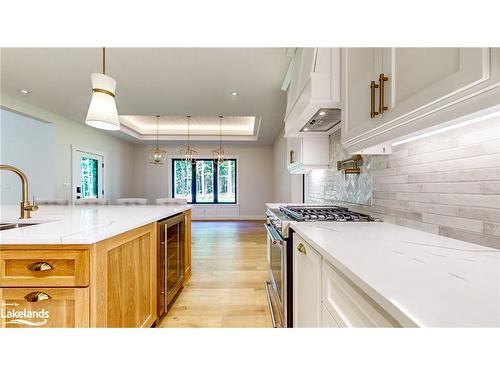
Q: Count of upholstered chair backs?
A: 4